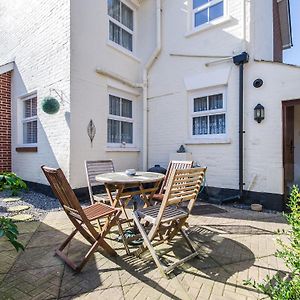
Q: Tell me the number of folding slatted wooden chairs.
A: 4